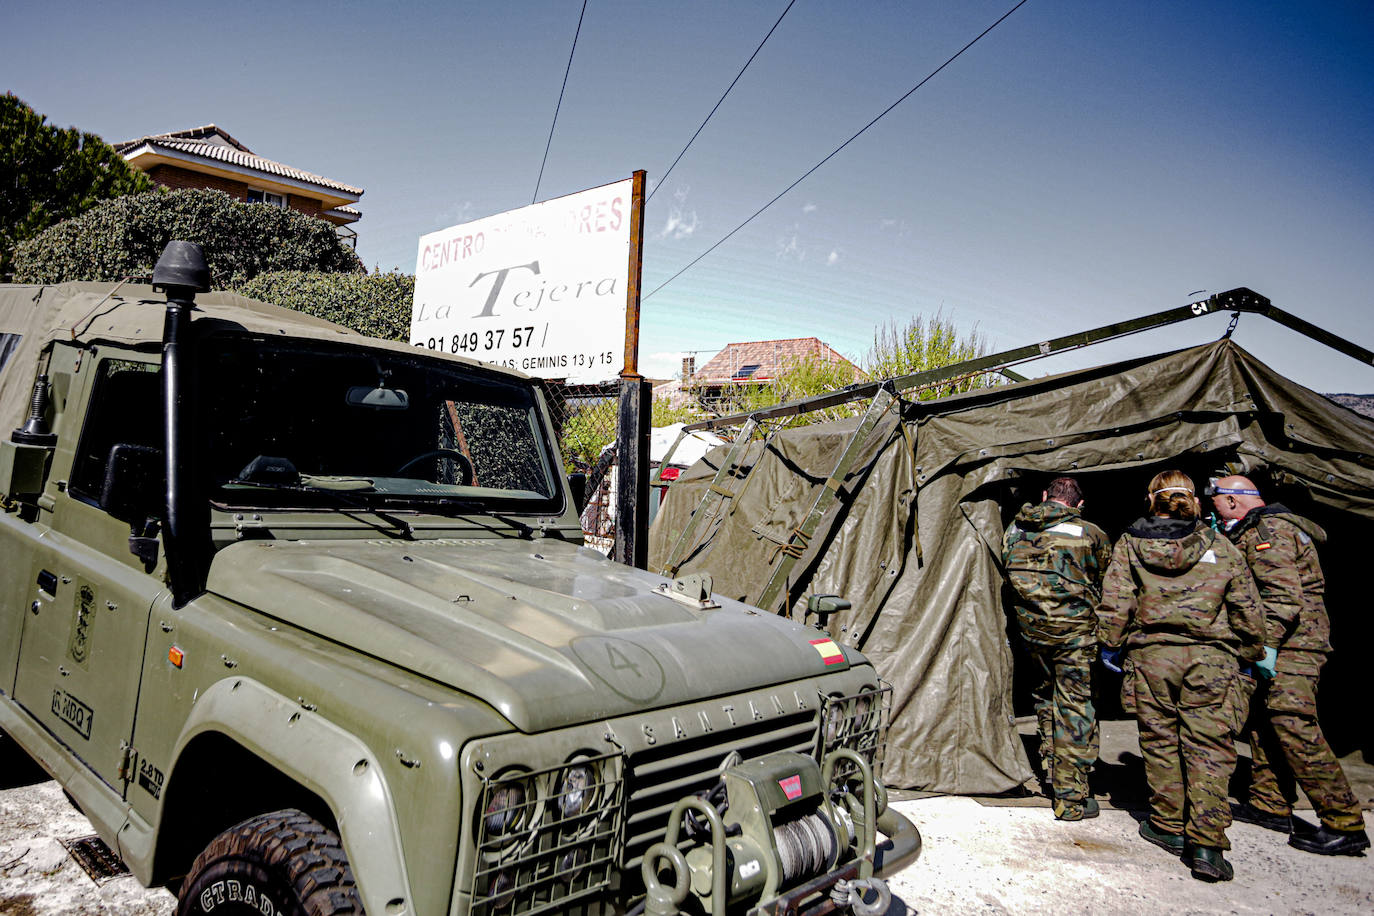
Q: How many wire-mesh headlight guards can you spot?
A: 2